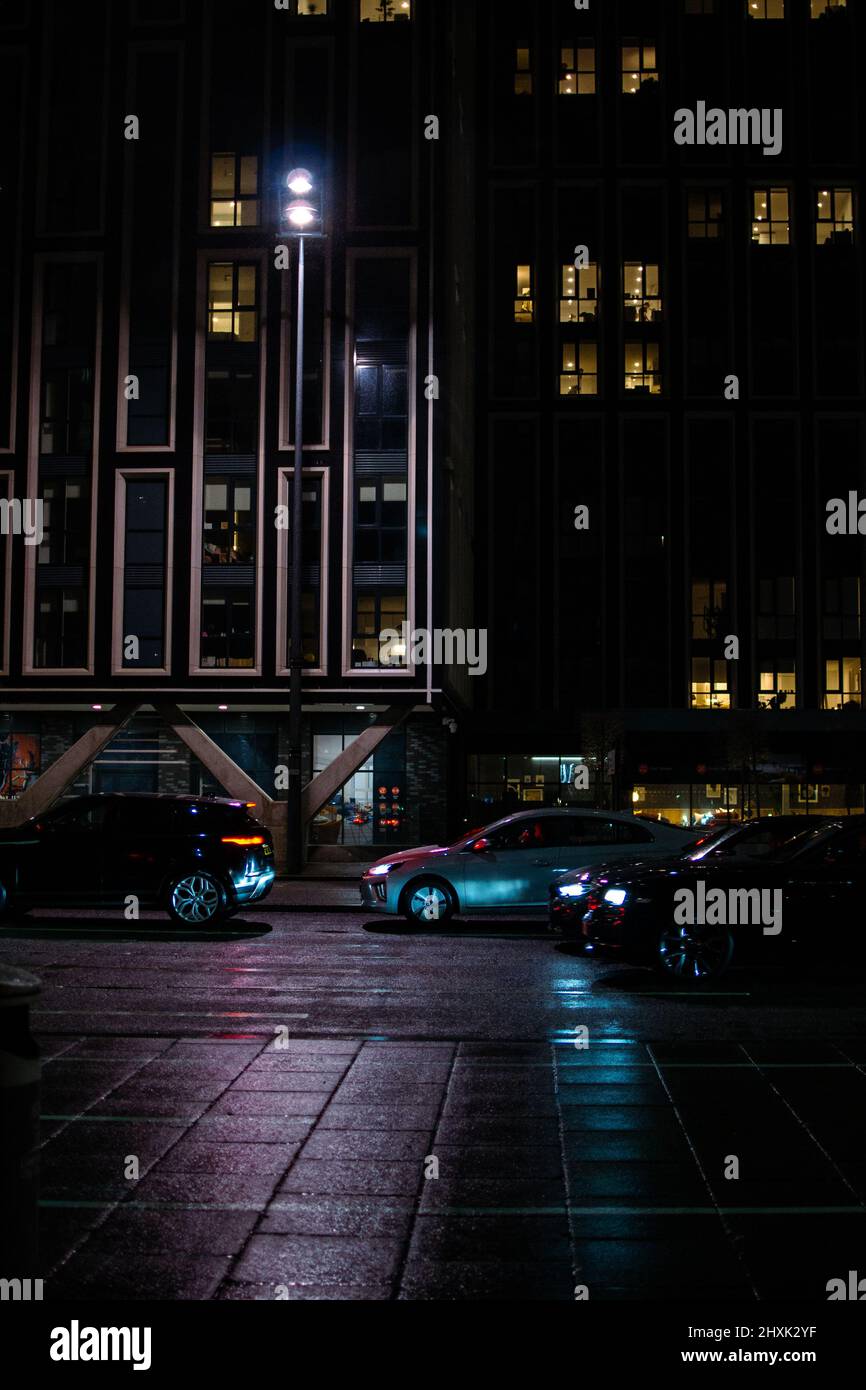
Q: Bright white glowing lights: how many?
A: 5